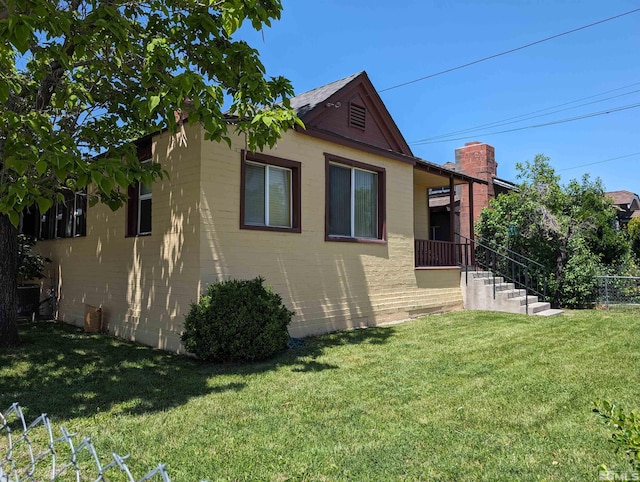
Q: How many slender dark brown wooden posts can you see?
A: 2